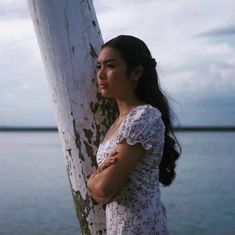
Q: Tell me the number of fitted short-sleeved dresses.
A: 1